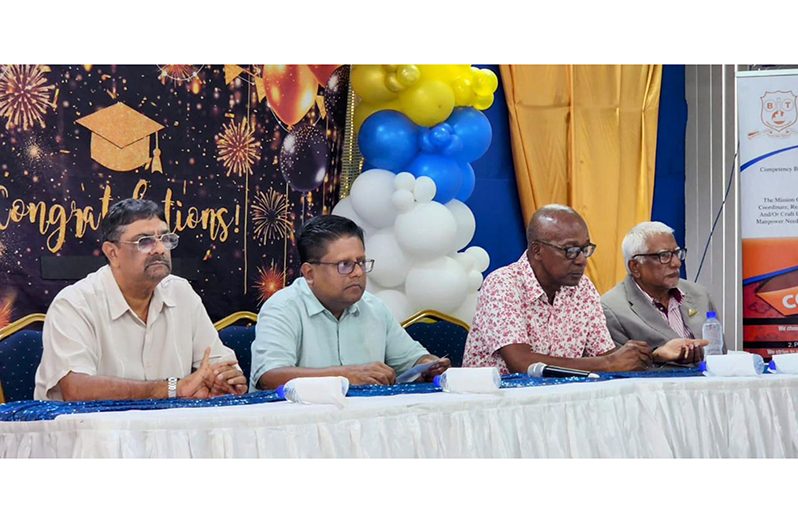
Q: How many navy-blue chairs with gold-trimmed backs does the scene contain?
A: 3